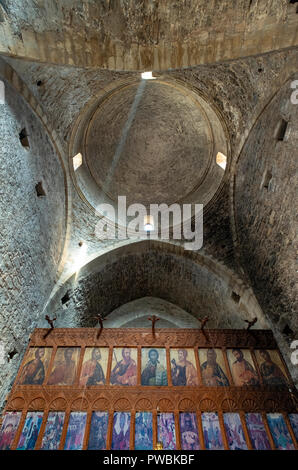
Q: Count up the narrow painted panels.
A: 14